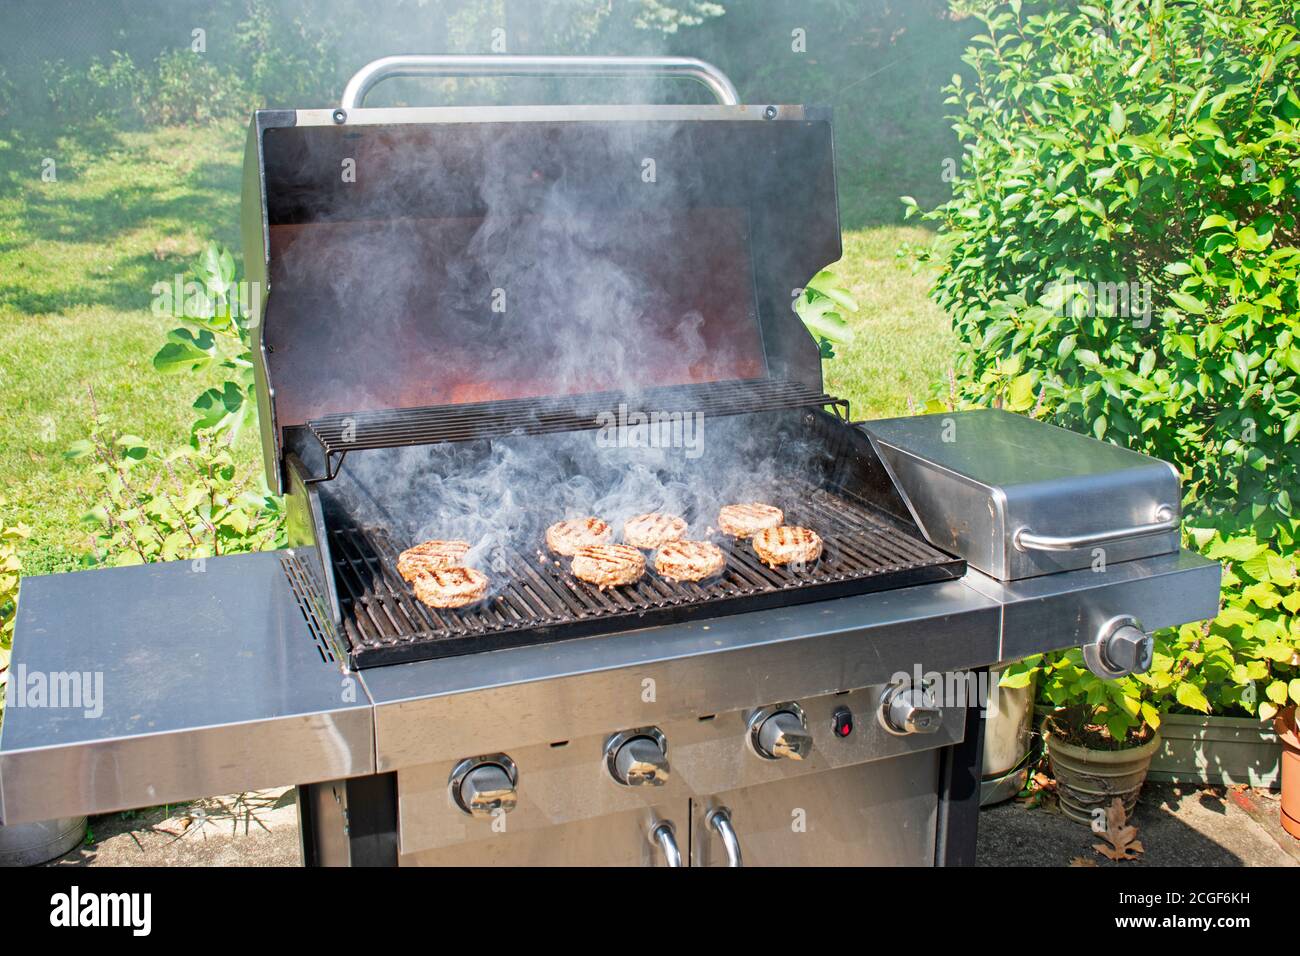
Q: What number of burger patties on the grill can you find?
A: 8